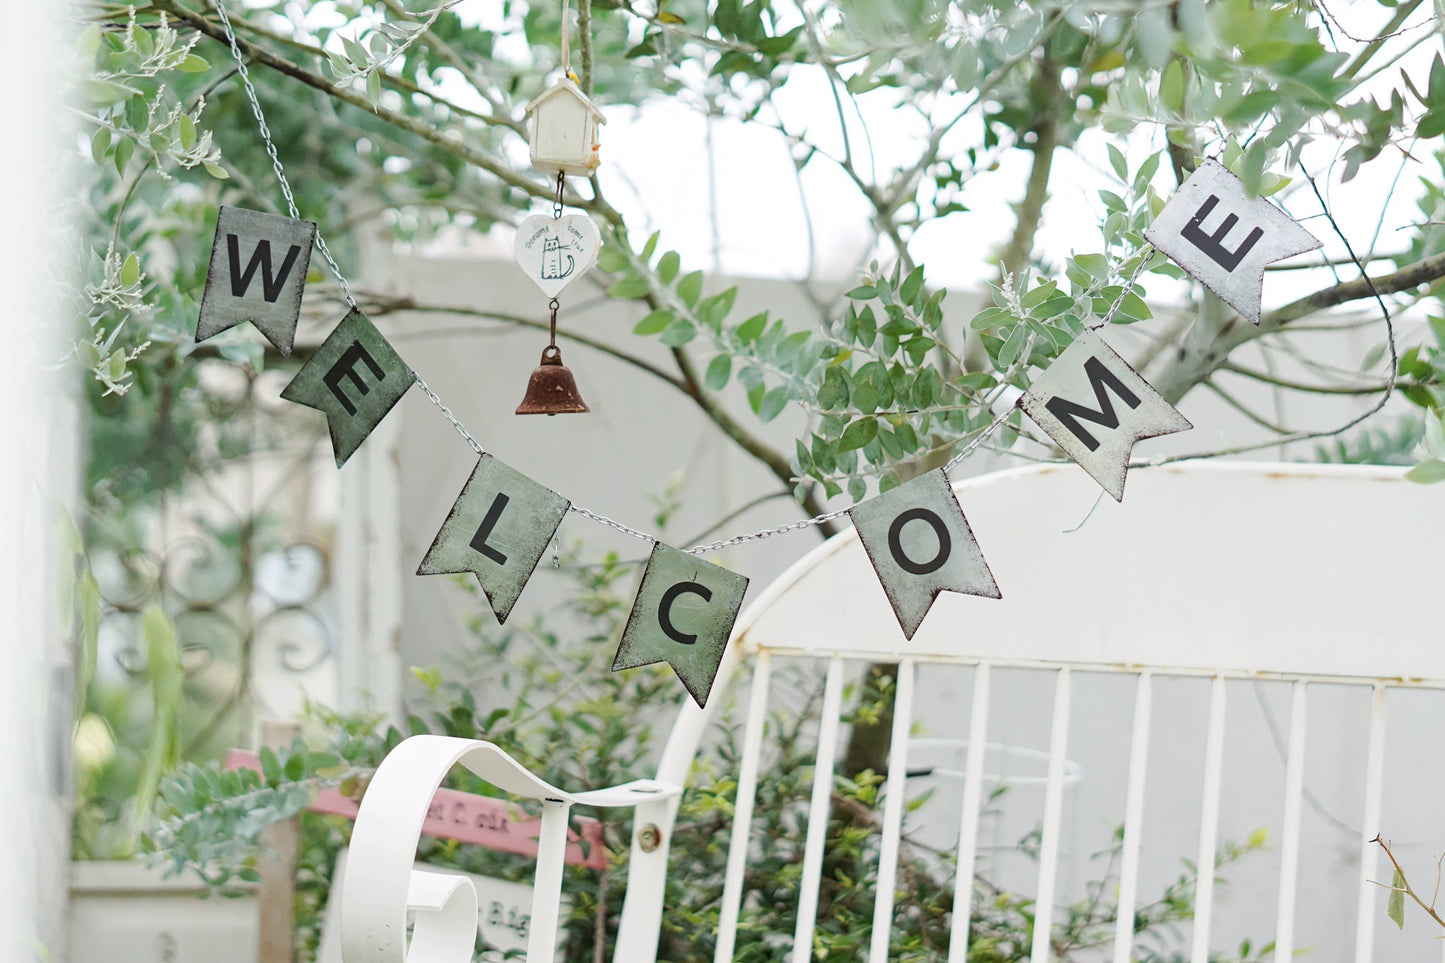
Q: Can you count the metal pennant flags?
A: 7